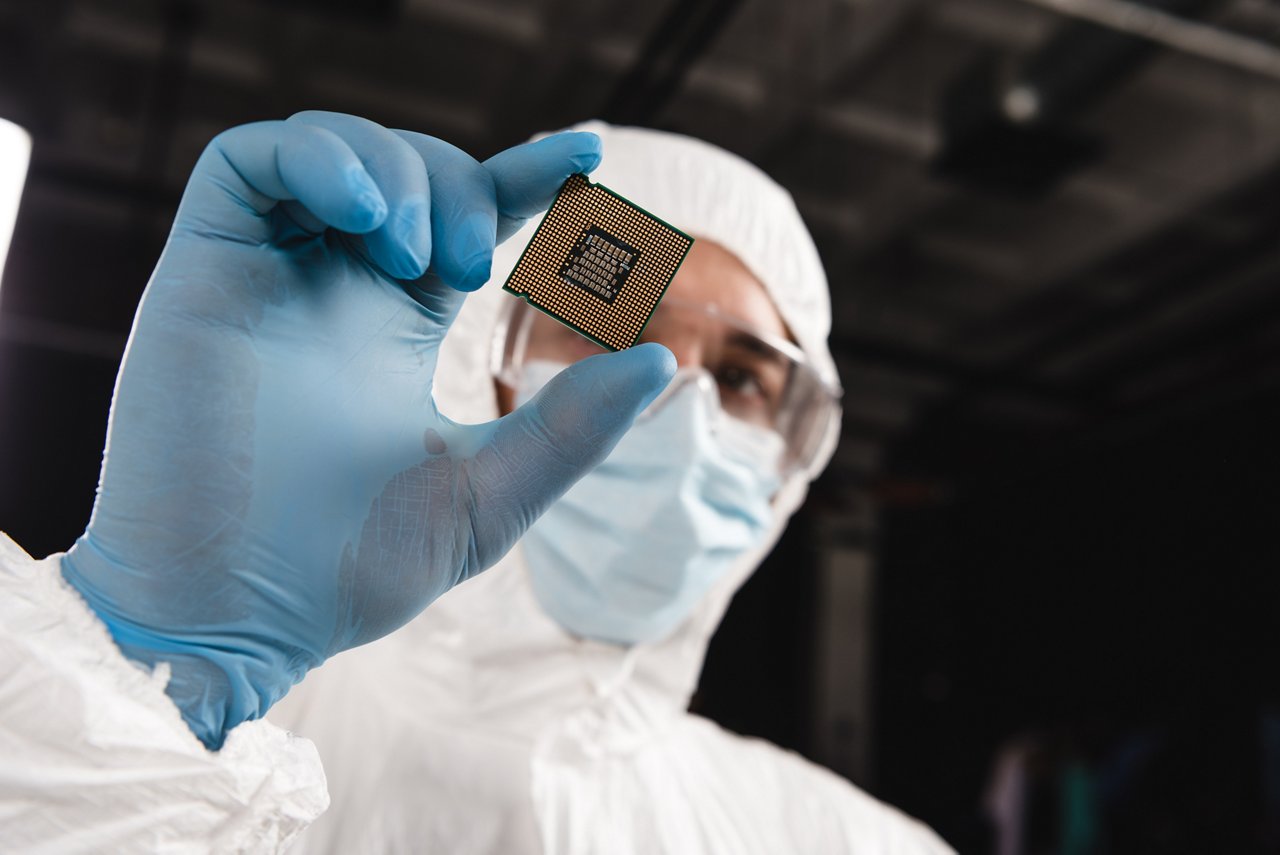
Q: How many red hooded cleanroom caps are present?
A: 0